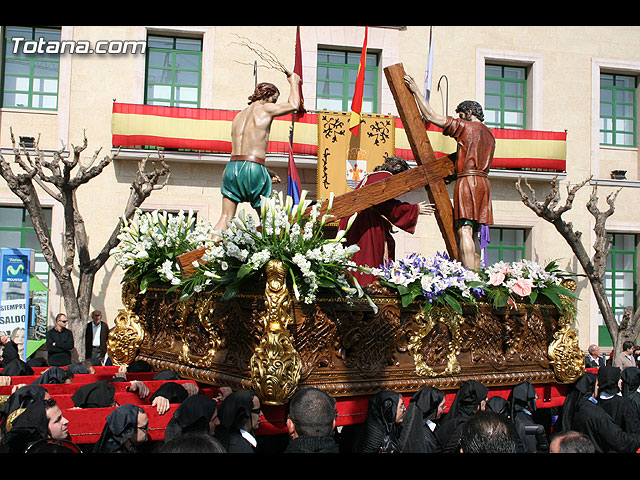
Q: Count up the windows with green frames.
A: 8